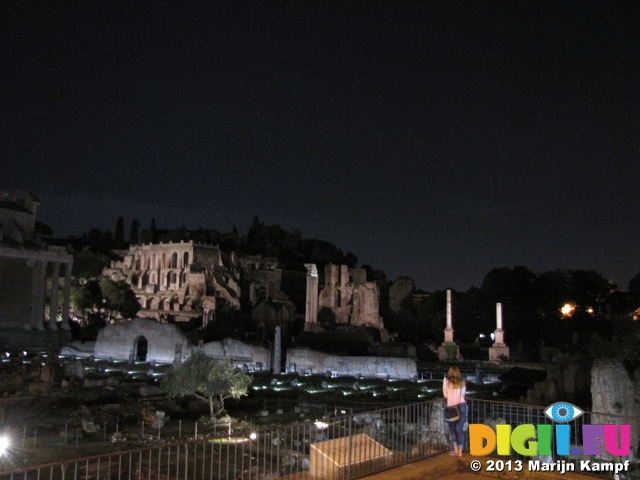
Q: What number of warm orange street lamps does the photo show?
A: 2